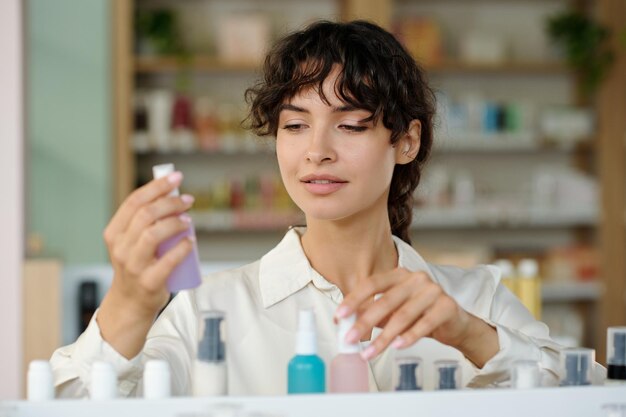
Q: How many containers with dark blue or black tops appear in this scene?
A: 5